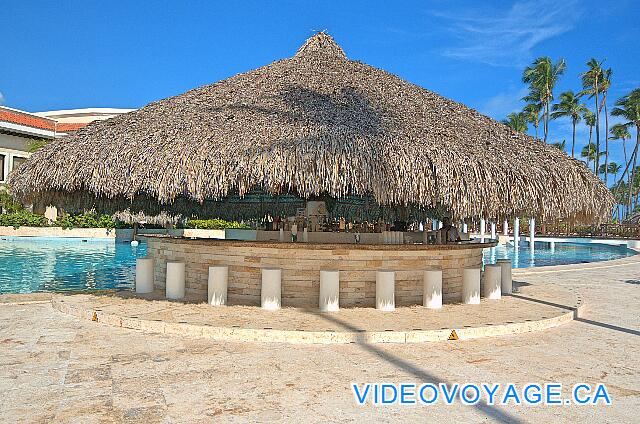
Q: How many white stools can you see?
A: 10